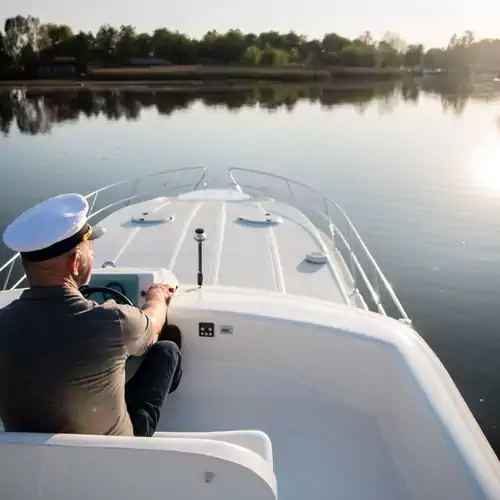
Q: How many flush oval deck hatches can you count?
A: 2